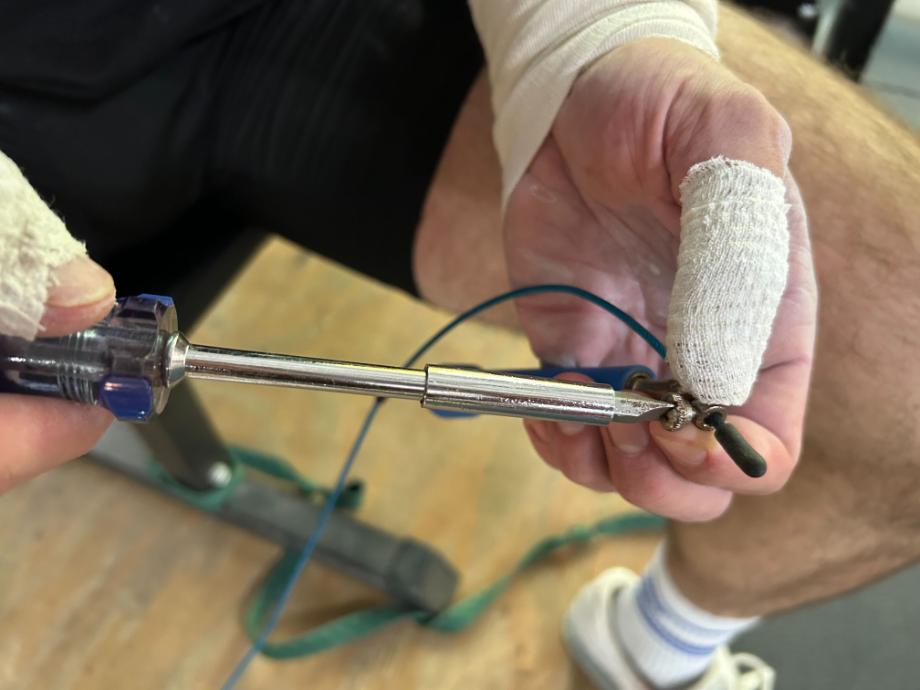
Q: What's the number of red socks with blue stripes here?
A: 0